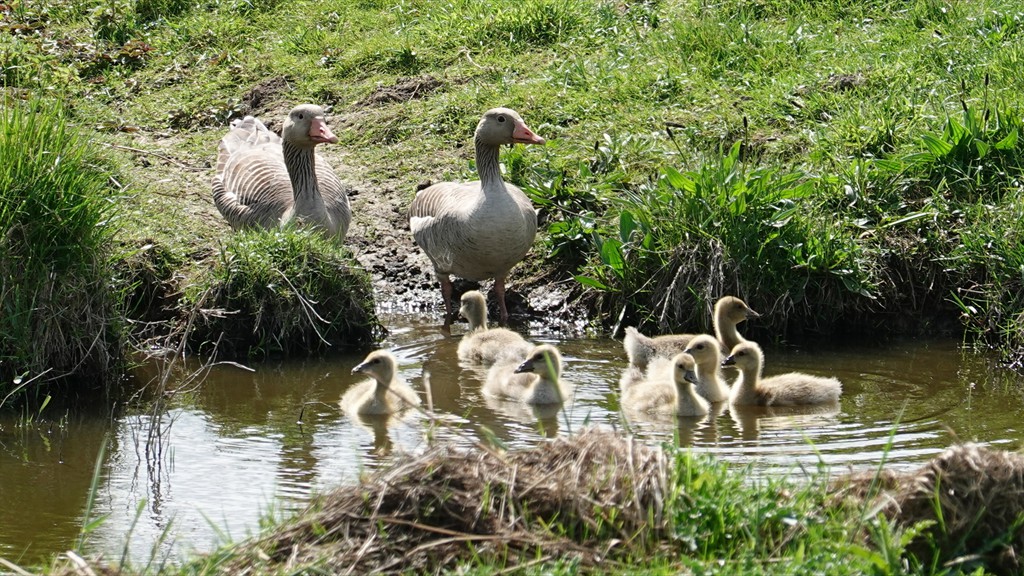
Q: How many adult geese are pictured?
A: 2